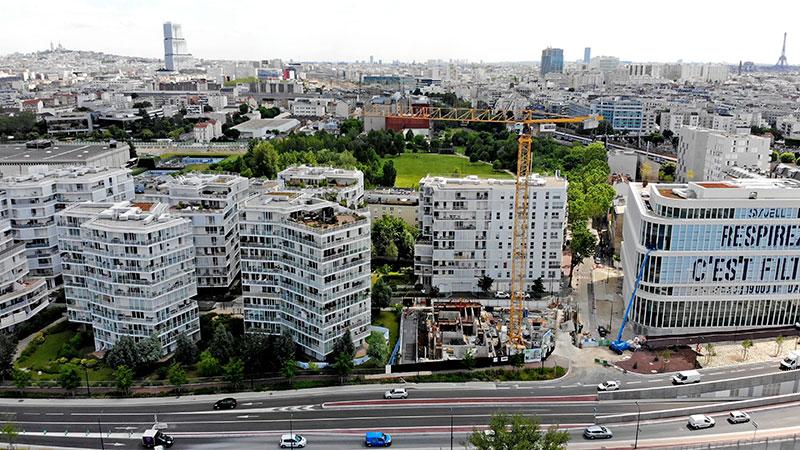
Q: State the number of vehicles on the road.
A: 11